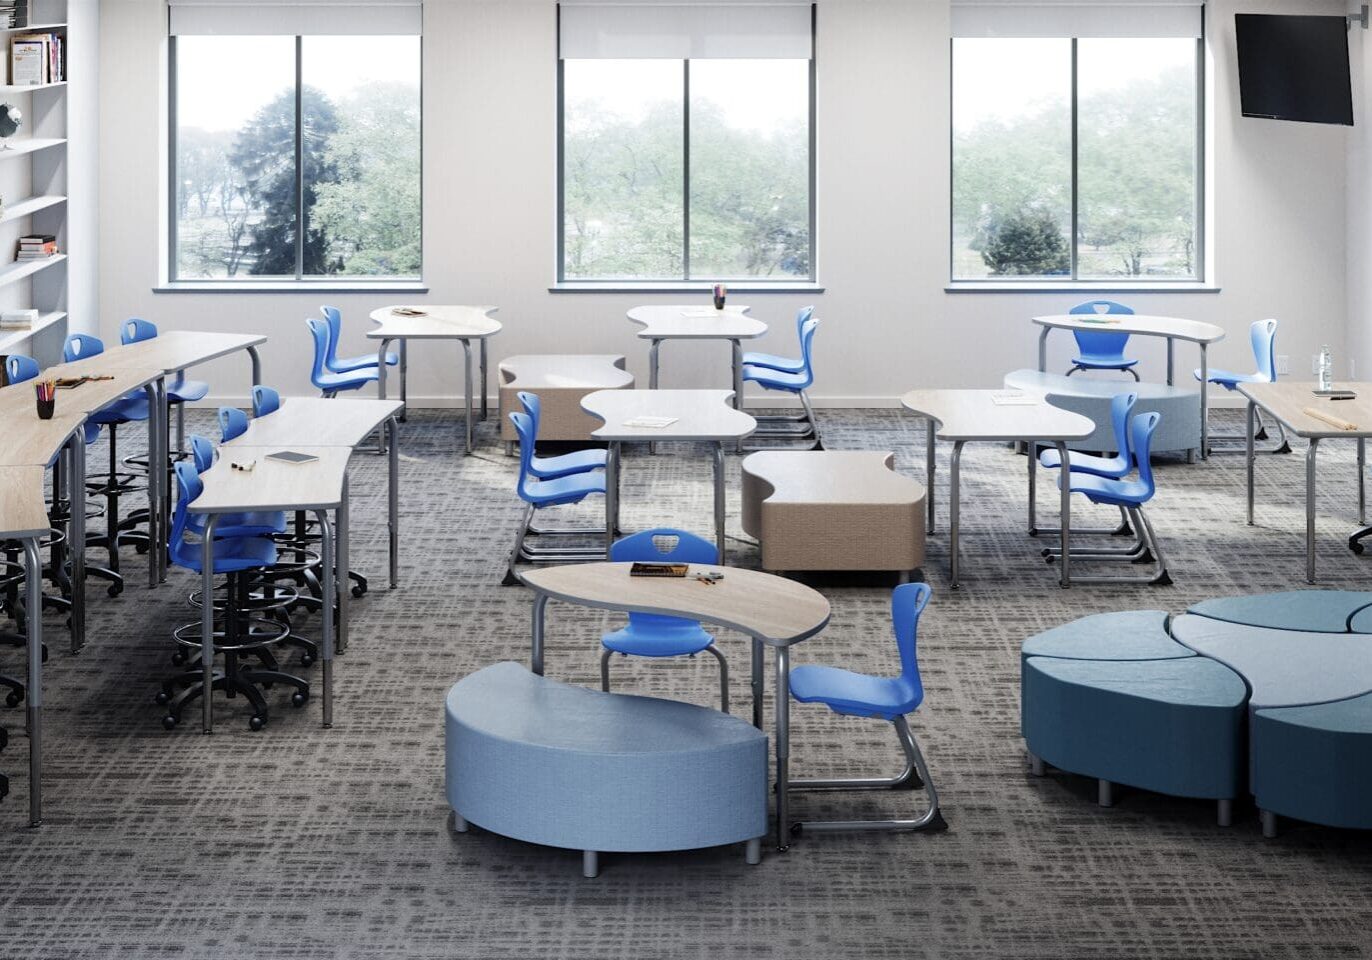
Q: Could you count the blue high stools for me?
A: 7